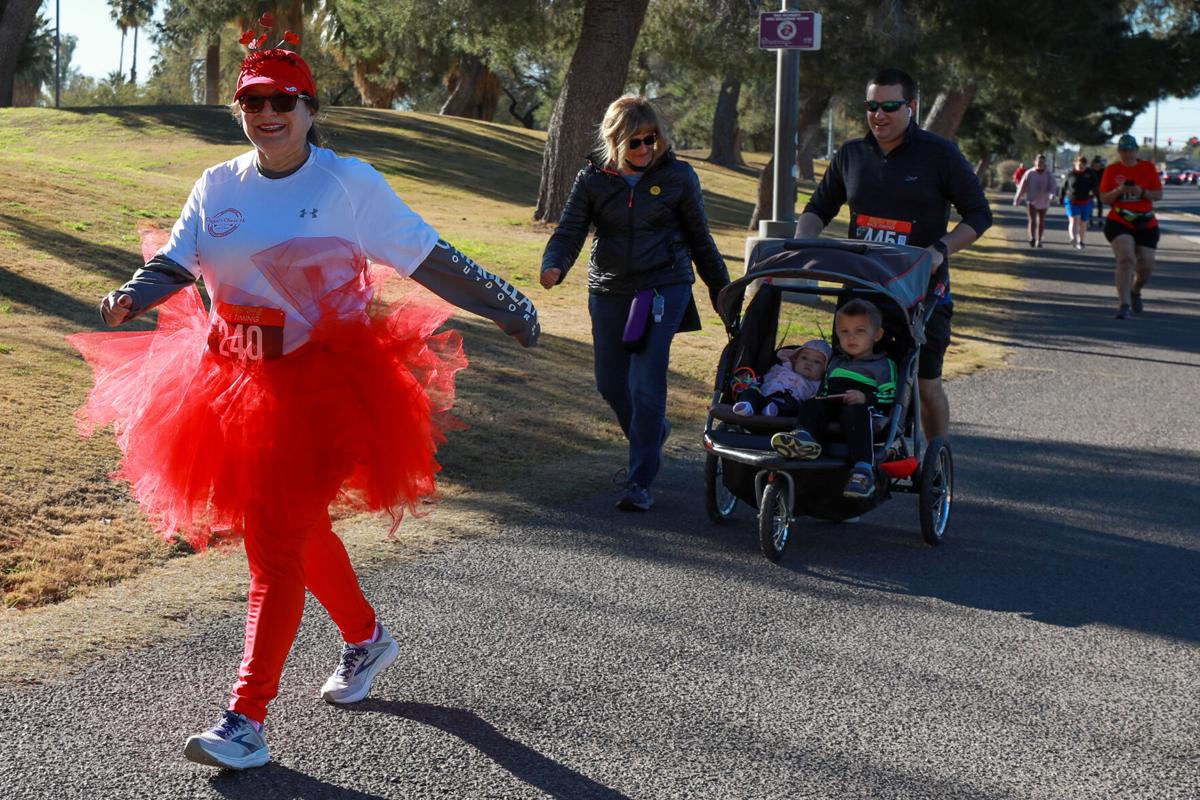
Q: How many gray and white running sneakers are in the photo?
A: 2